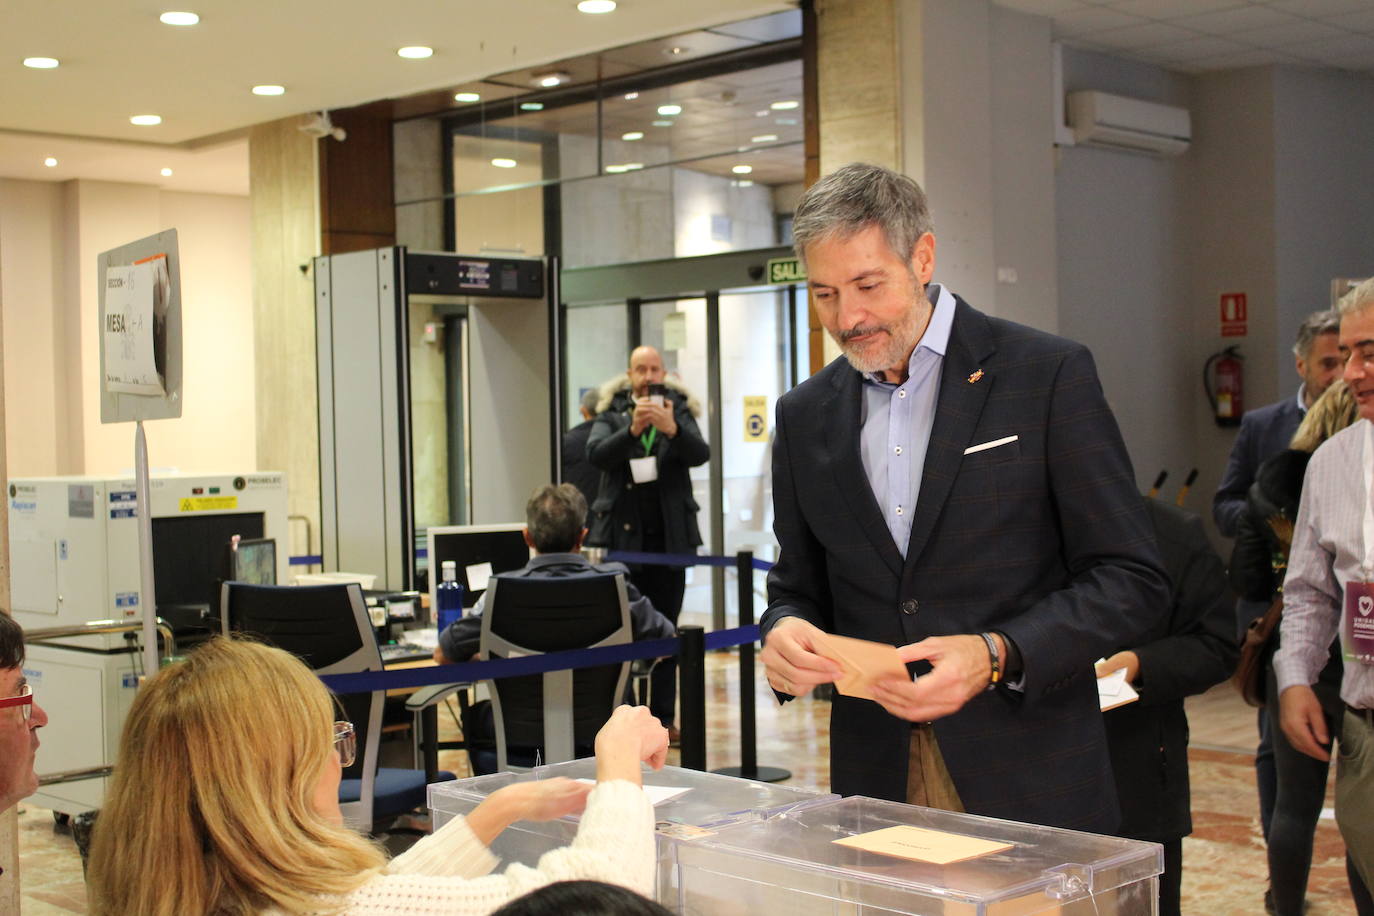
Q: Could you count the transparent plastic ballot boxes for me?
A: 2